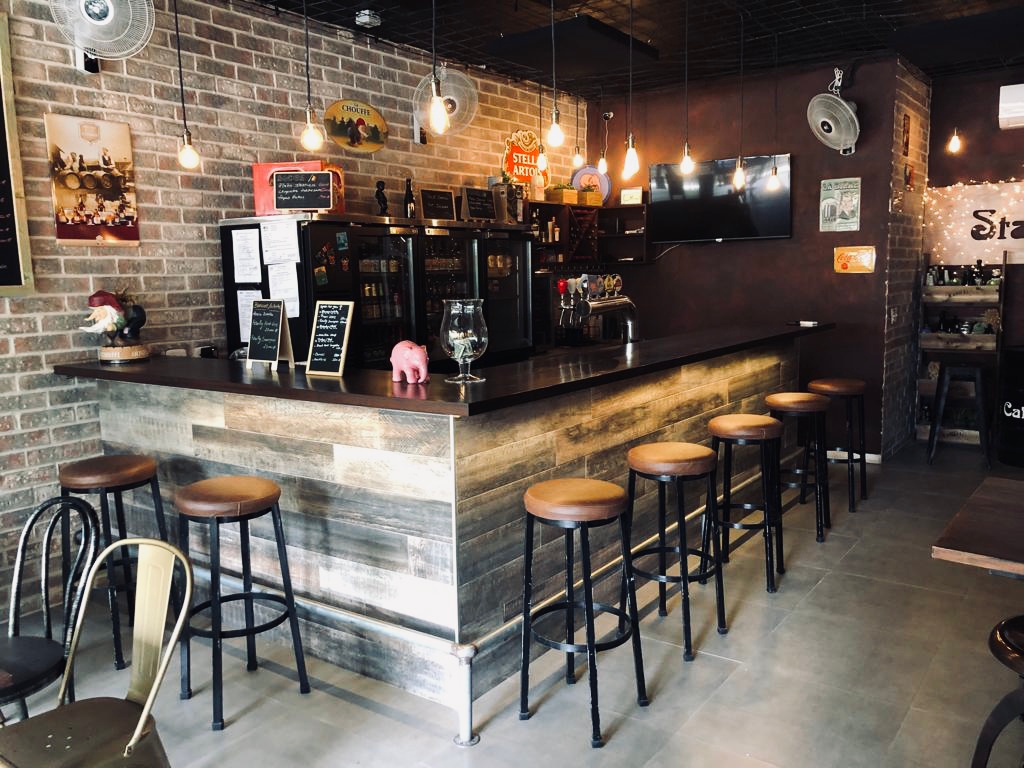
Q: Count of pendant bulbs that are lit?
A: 12